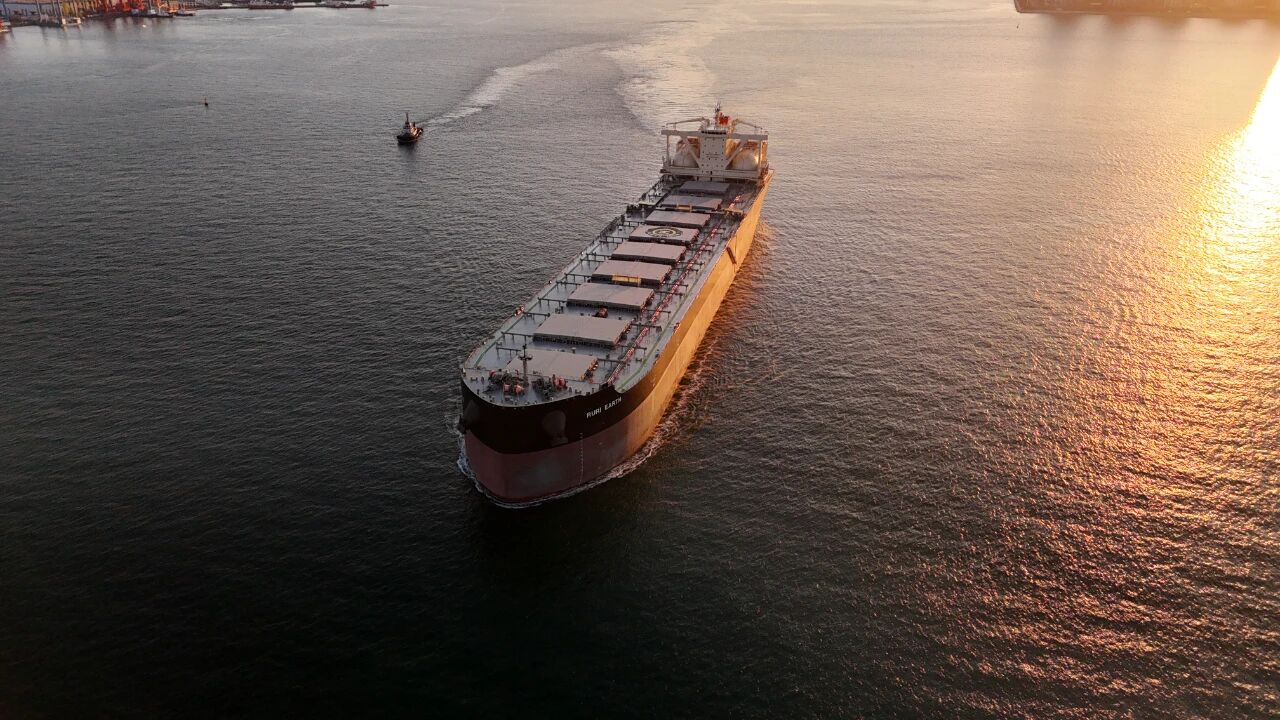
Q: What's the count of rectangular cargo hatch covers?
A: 9